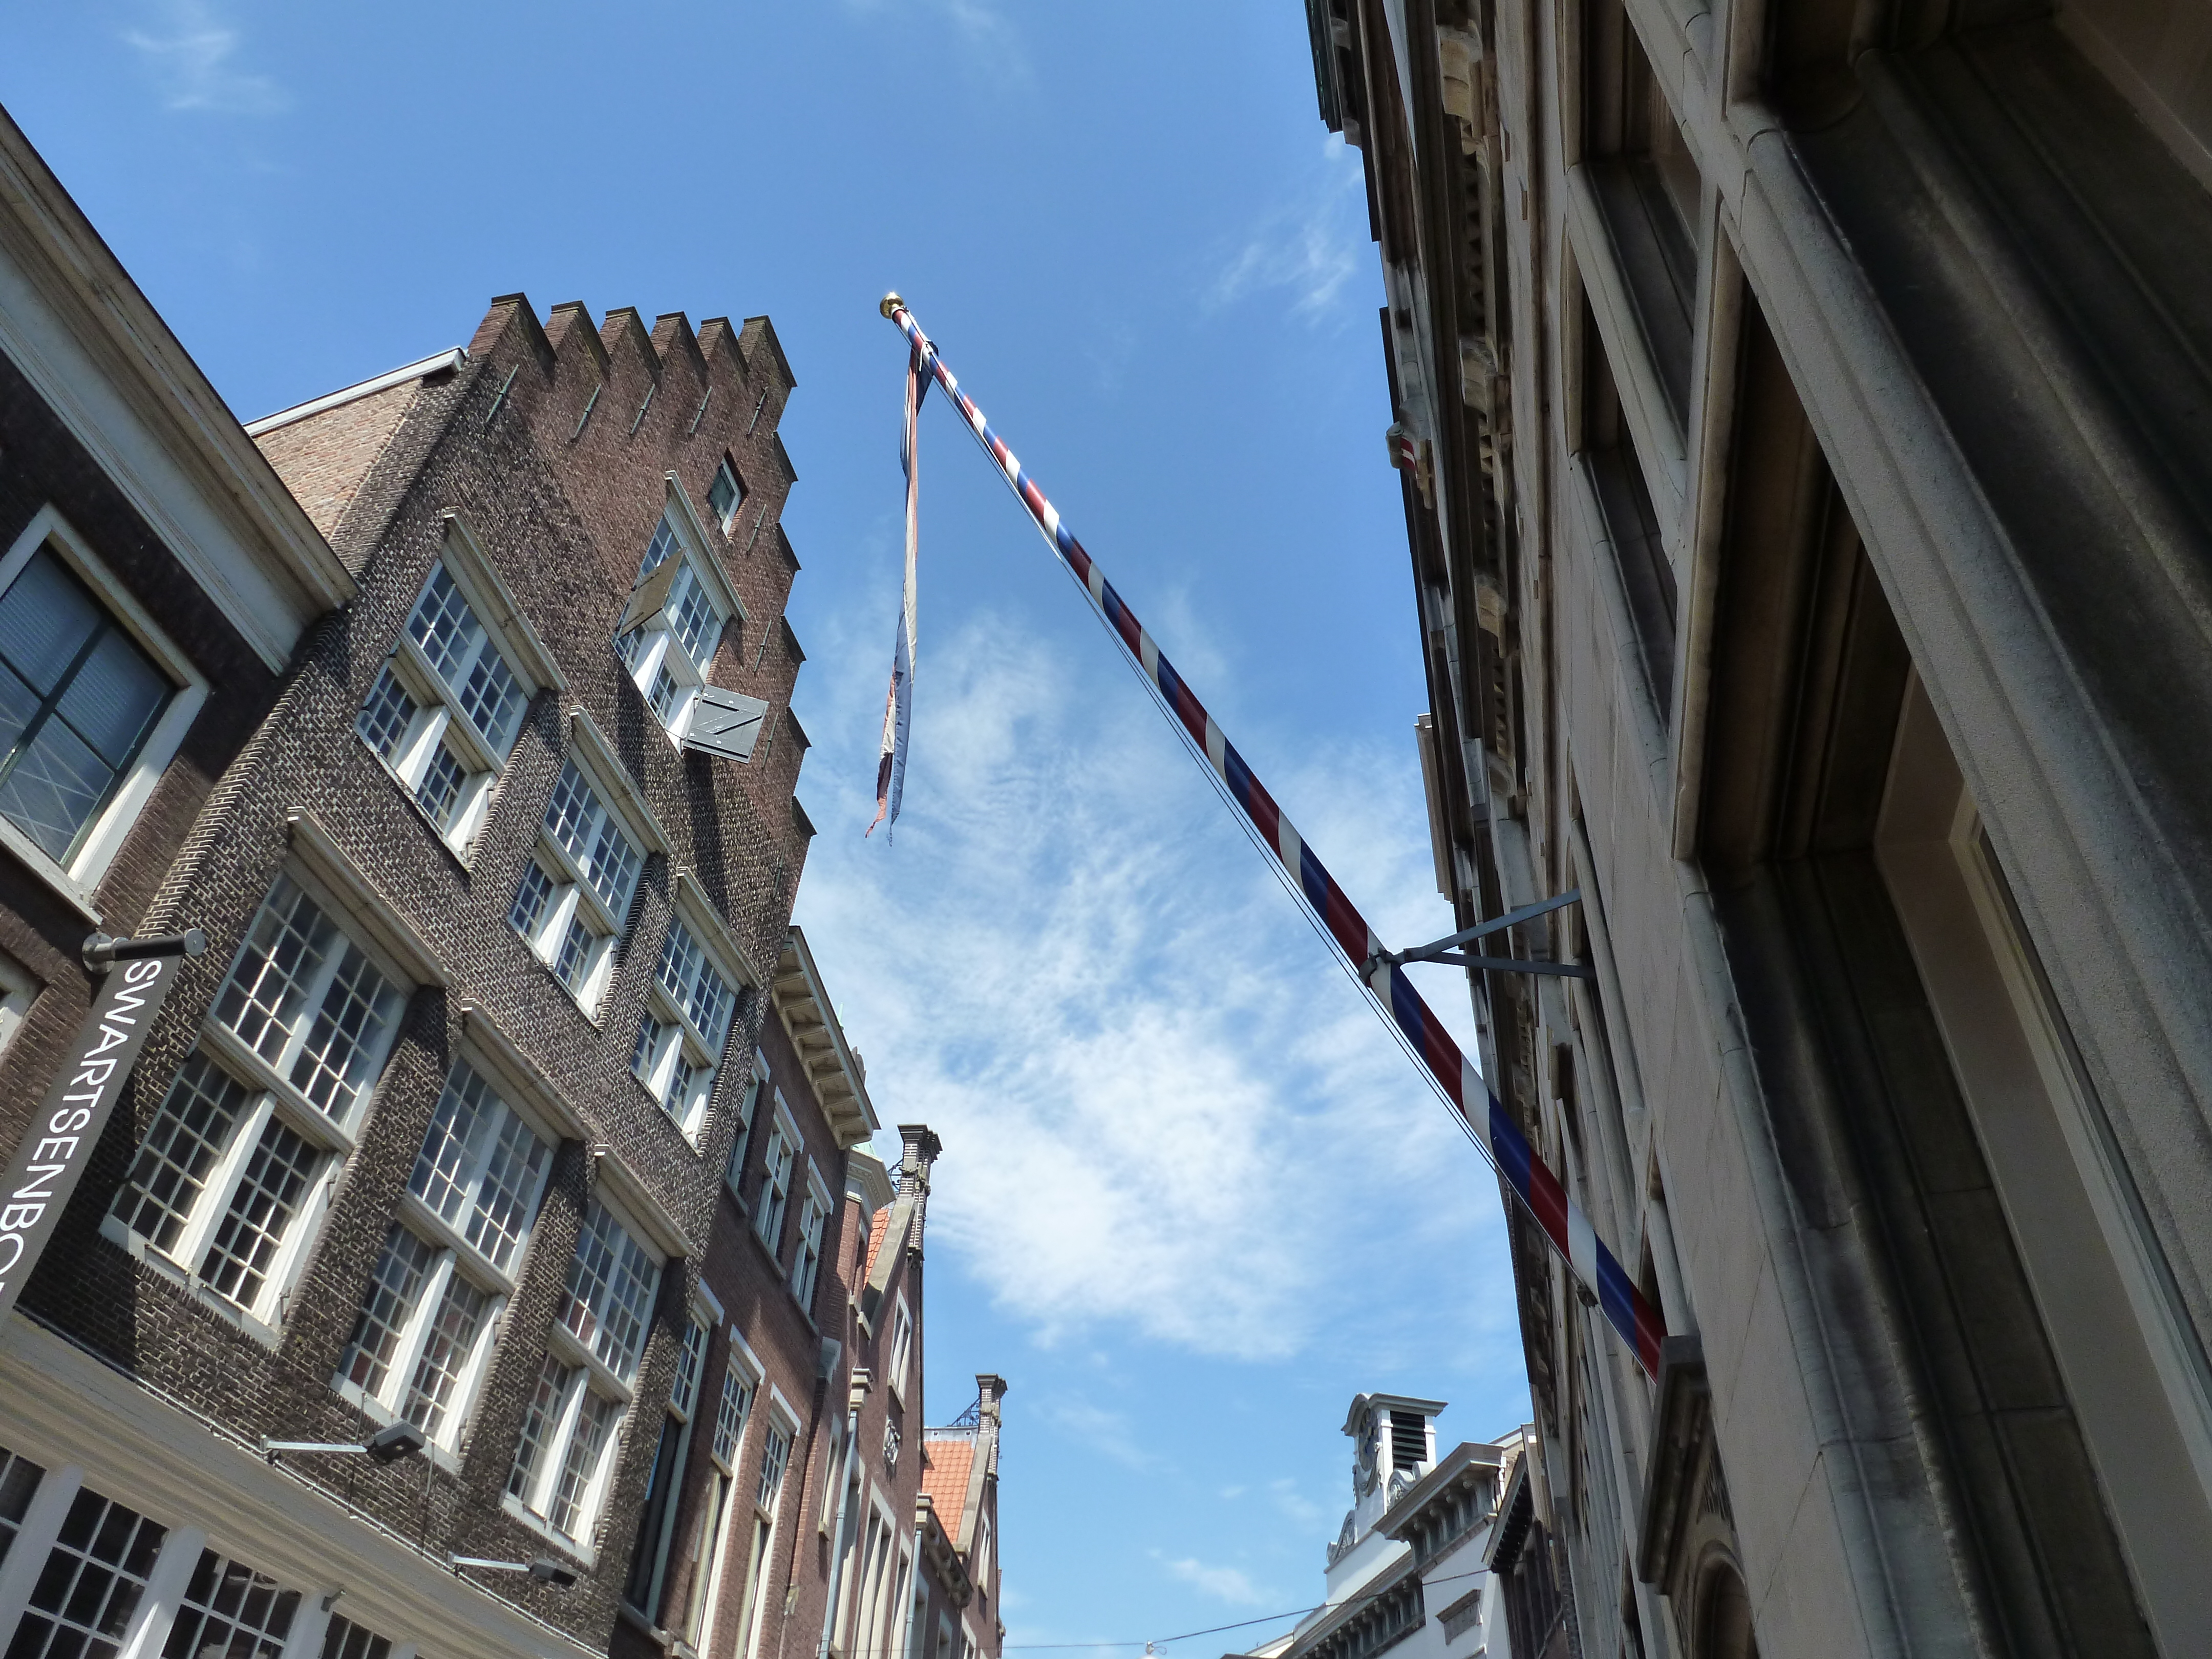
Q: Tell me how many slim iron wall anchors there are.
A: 9